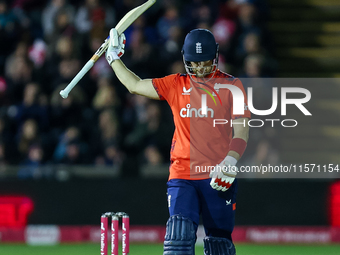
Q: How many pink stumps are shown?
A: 3